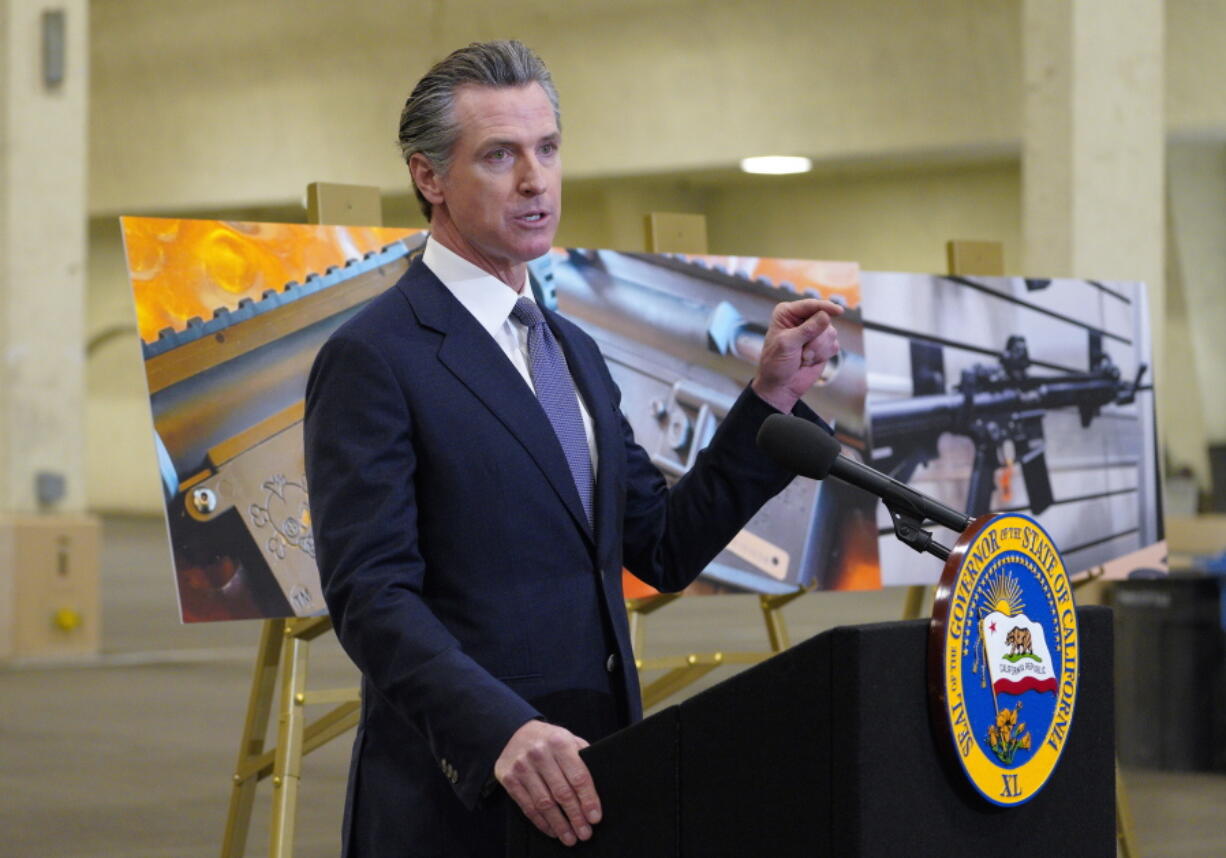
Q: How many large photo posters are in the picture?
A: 3